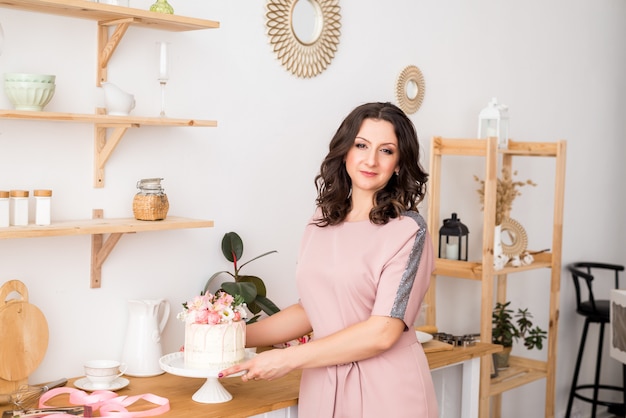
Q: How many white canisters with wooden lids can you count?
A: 3